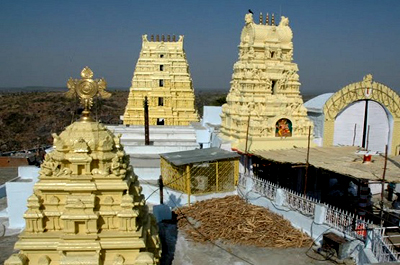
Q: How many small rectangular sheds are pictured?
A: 1